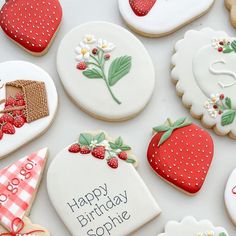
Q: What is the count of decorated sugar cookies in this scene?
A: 11